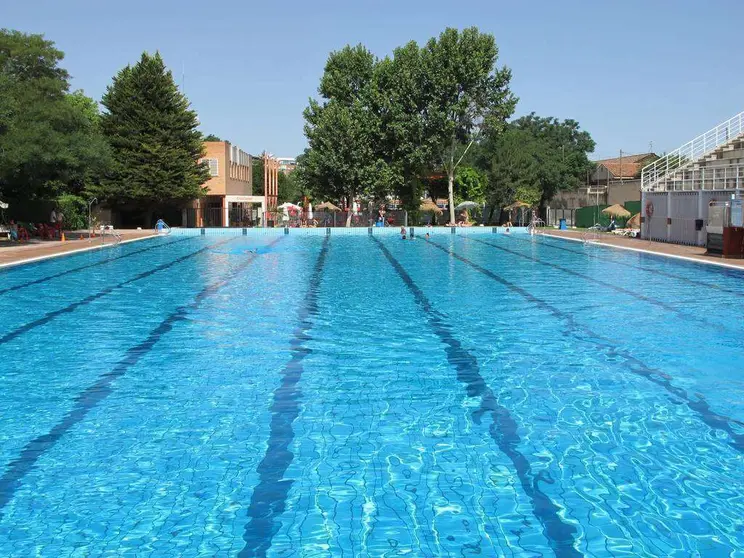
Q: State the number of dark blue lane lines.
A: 8